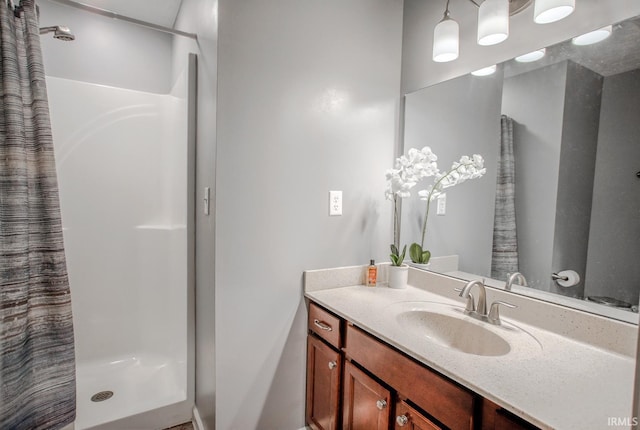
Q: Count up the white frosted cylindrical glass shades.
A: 3